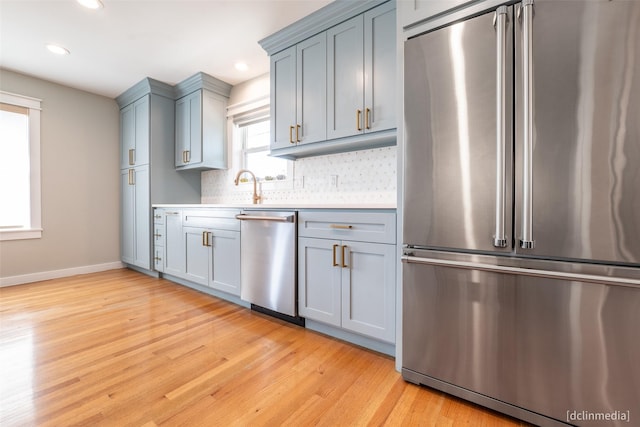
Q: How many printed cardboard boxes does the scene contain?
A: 0